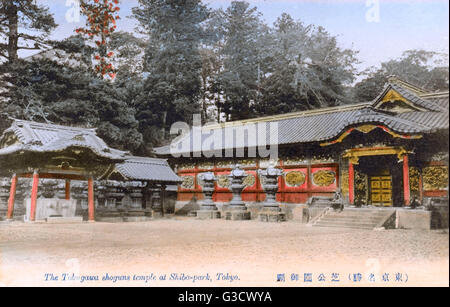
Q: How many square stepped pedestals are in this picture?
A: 3